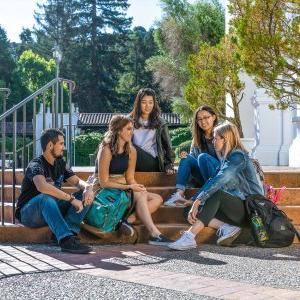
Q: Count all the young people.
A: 5